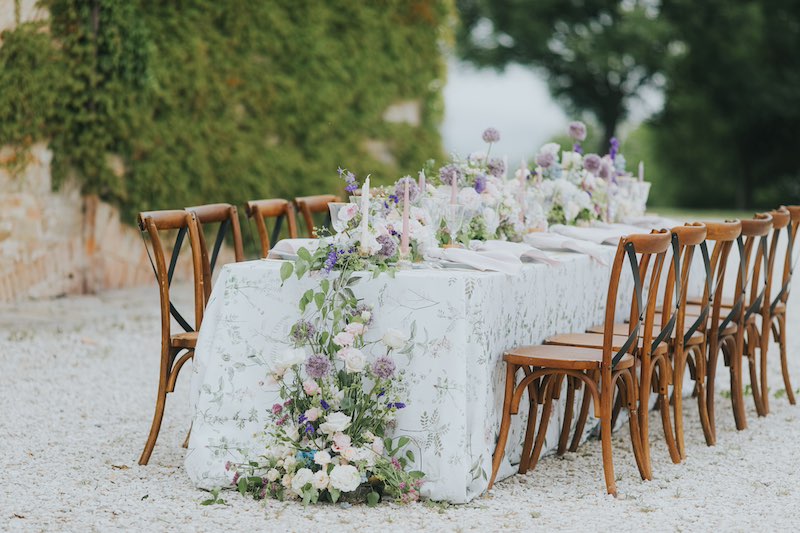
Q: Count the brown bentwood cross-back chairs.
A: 10